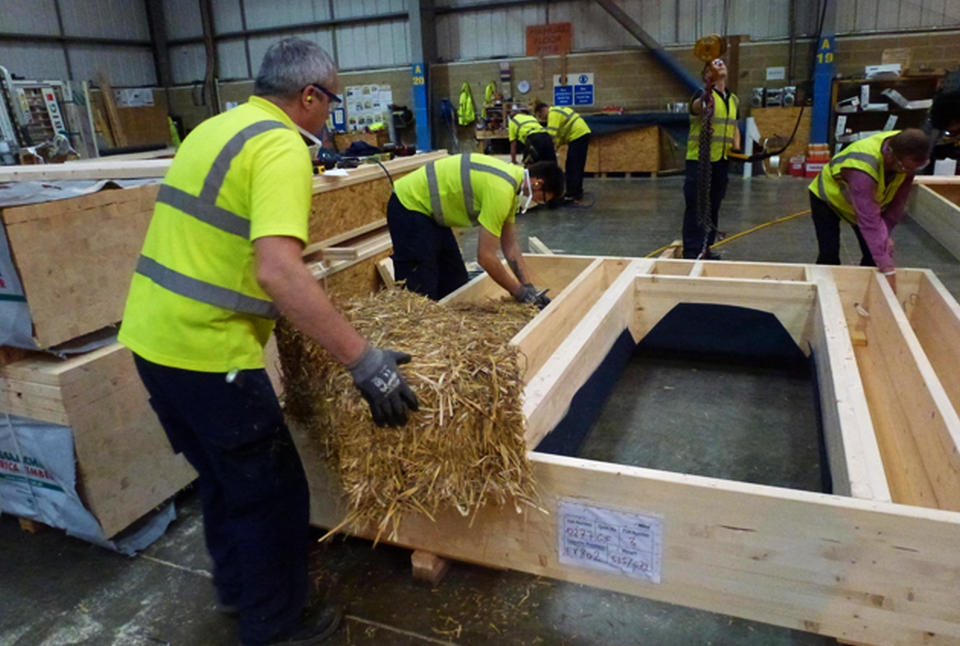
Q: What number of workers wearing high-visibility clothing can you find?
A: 6